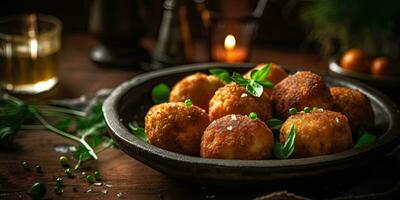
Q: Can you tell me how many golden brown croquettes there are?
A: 8